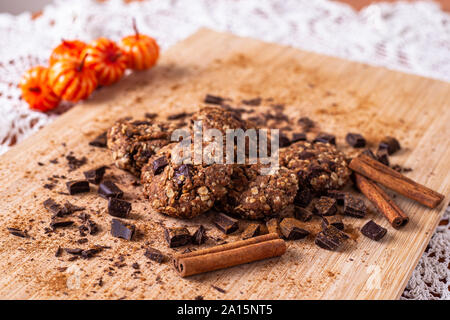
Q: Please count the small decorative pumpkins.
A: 5